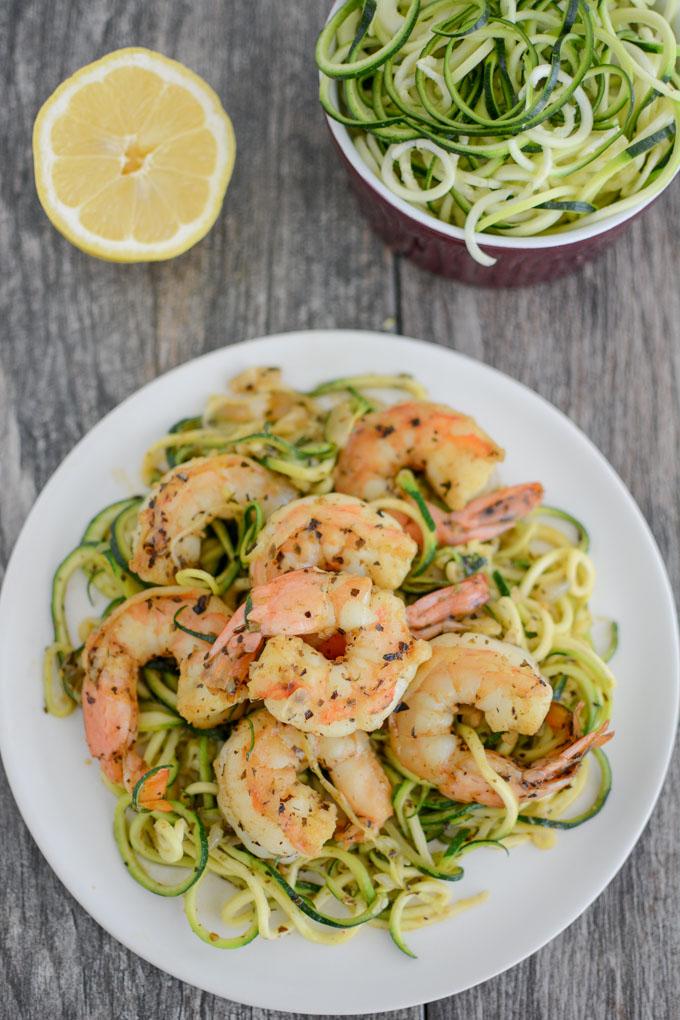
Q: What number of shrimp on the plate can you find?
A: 7